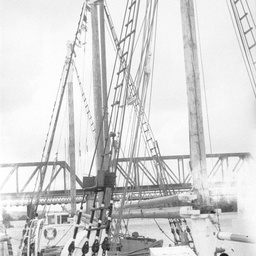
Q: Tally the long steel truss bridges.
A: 1